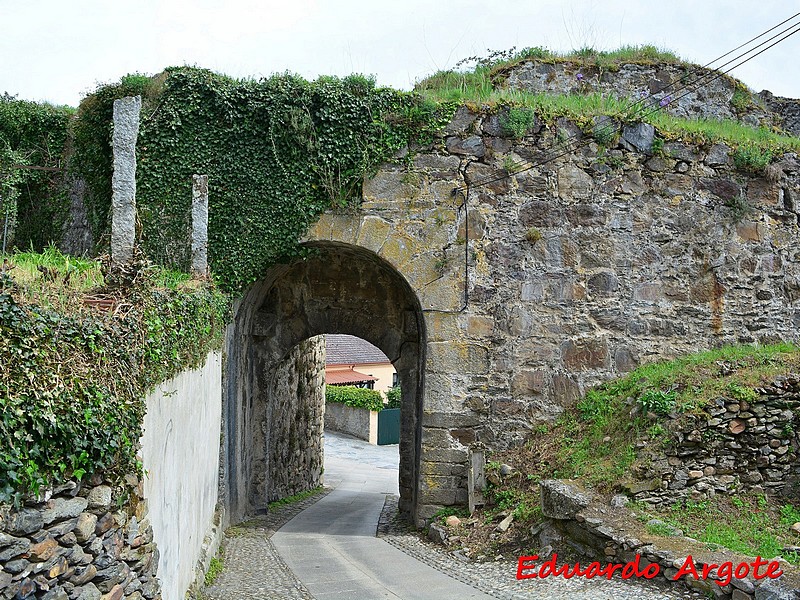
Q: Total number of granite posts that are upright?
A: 2